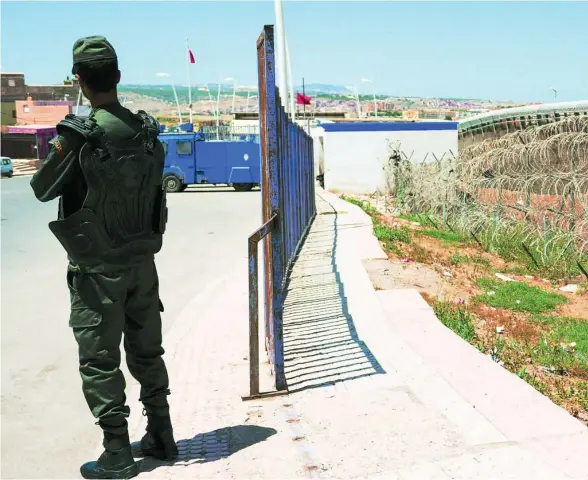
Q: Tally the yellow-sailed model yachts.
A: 0